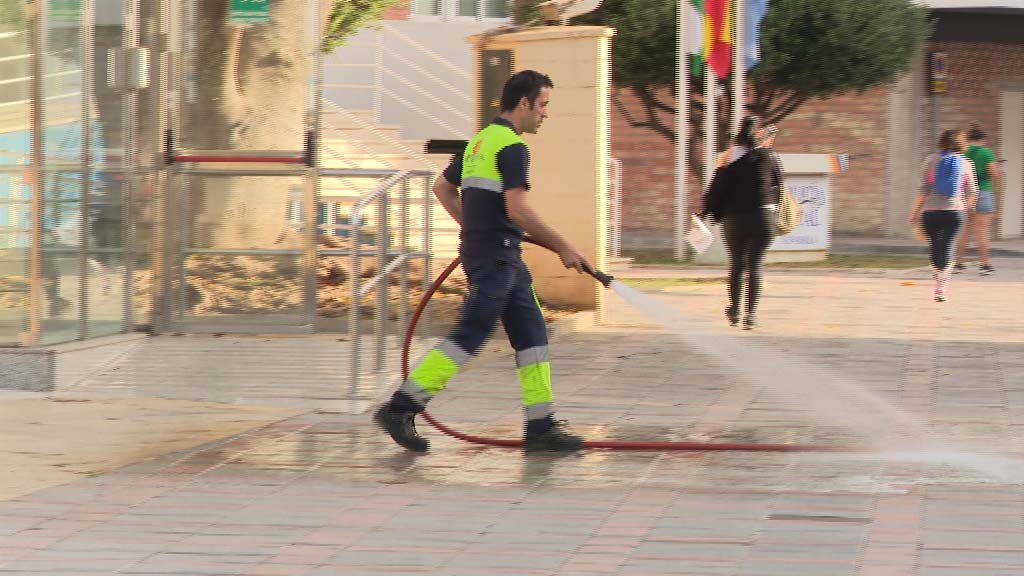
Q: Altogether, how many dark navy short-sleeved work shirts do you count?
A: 1